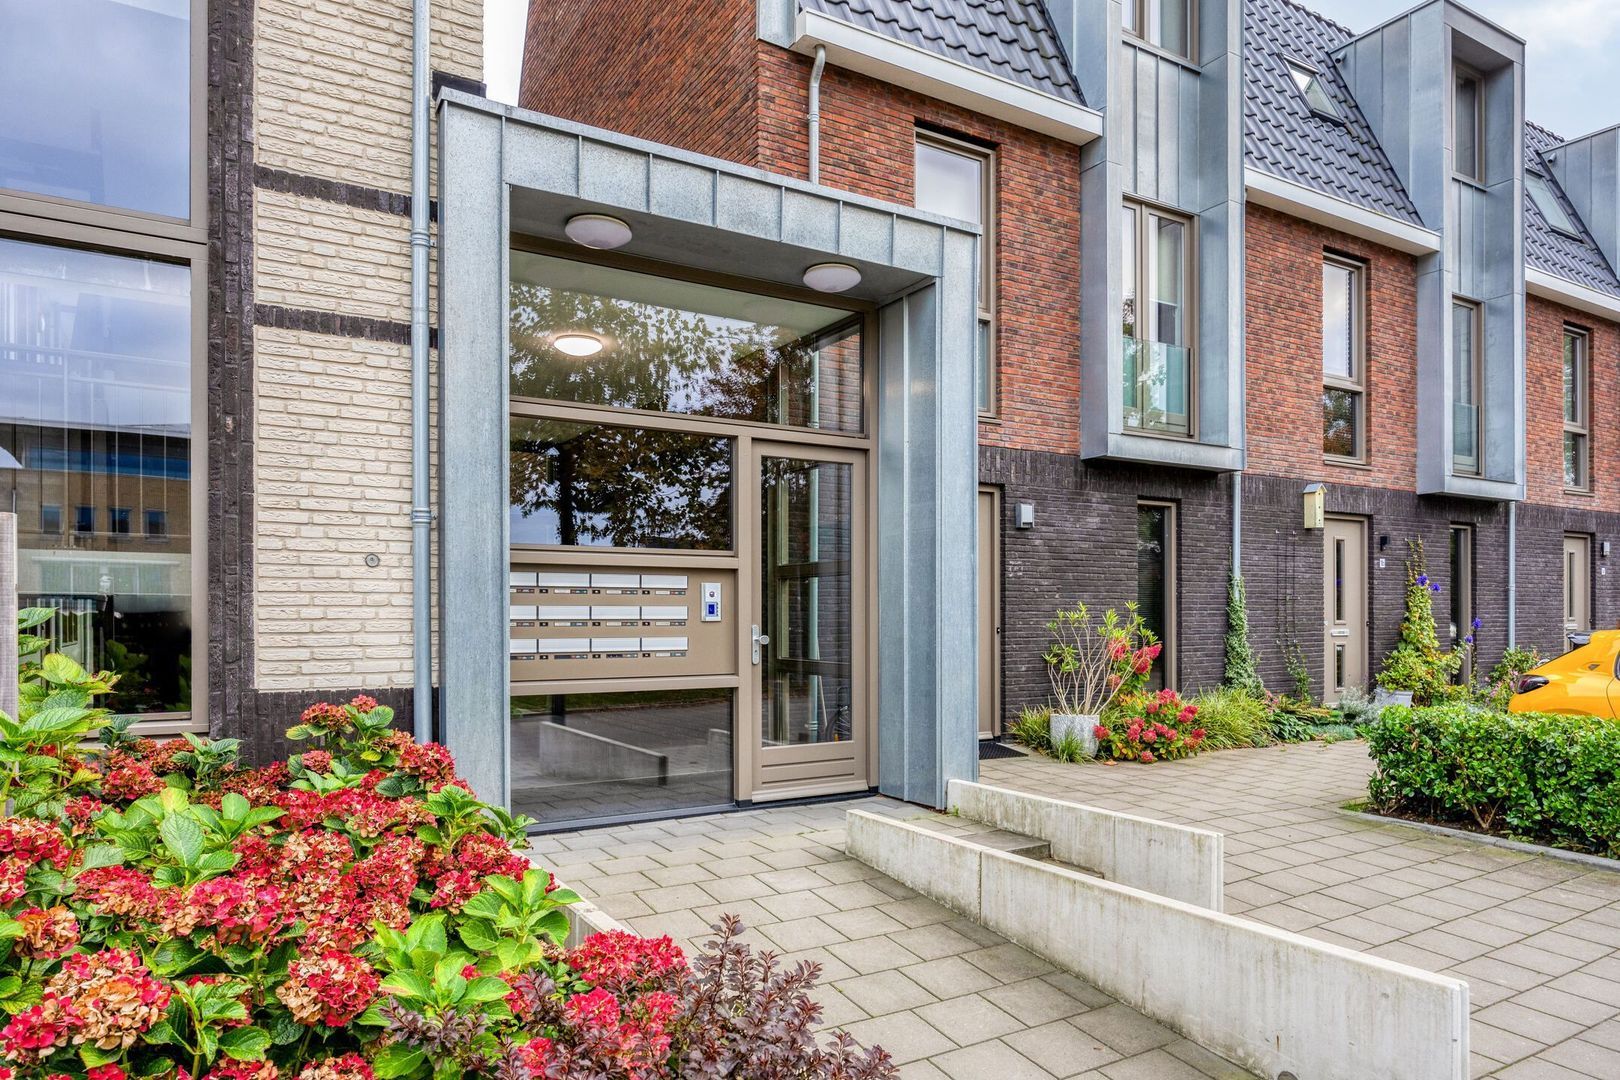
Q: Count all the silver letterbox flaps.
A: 12